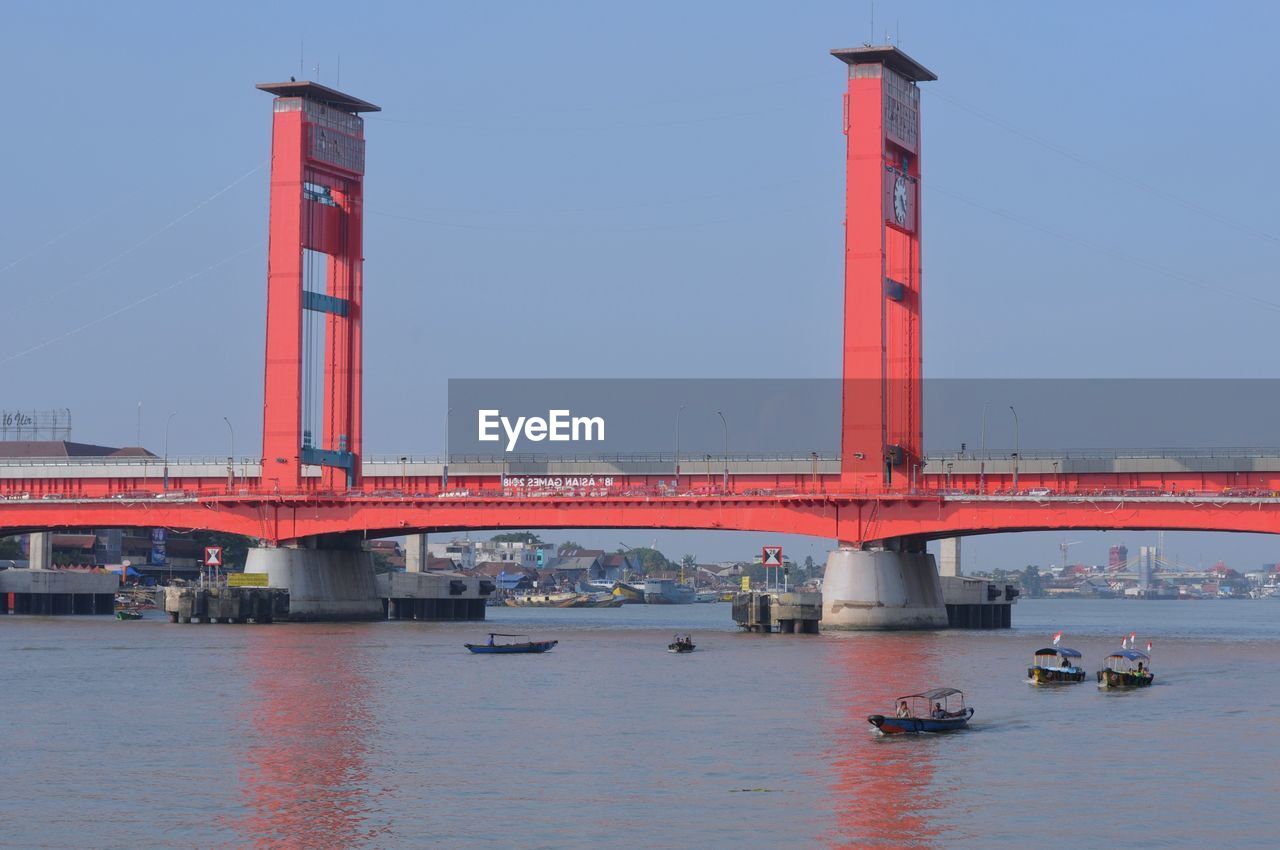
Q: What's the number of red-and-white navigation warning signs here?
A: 2